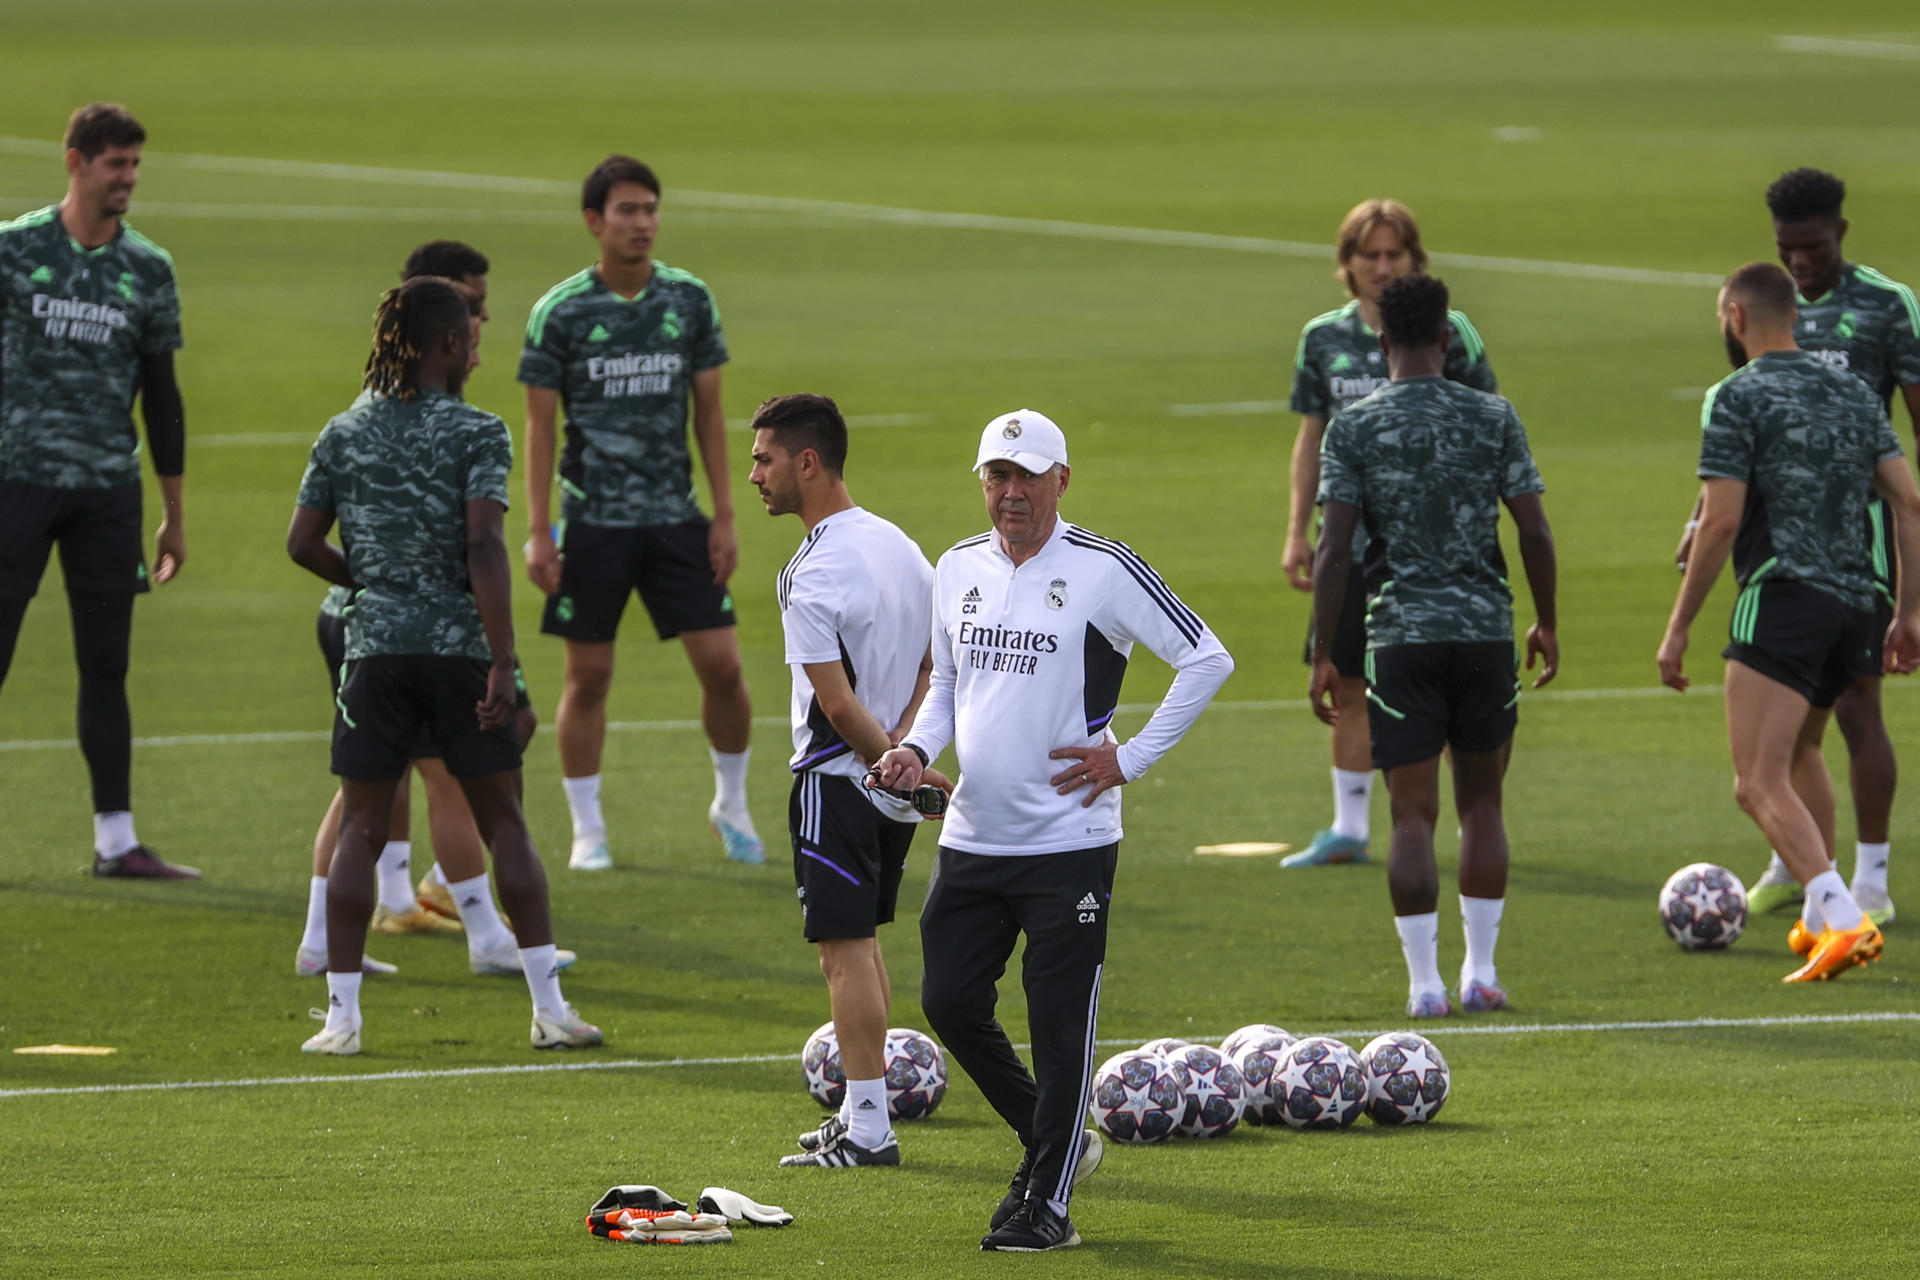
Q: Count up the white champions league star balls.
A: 10